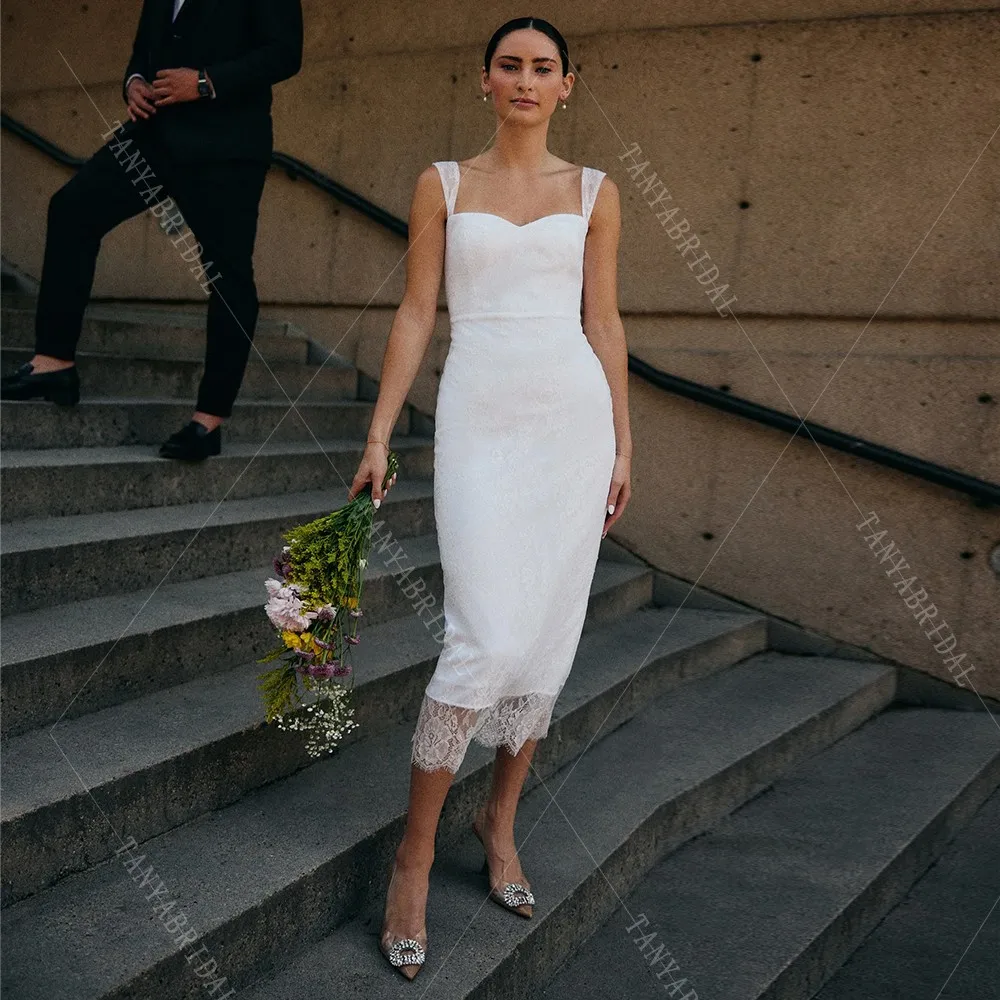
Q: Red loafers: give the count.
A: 0